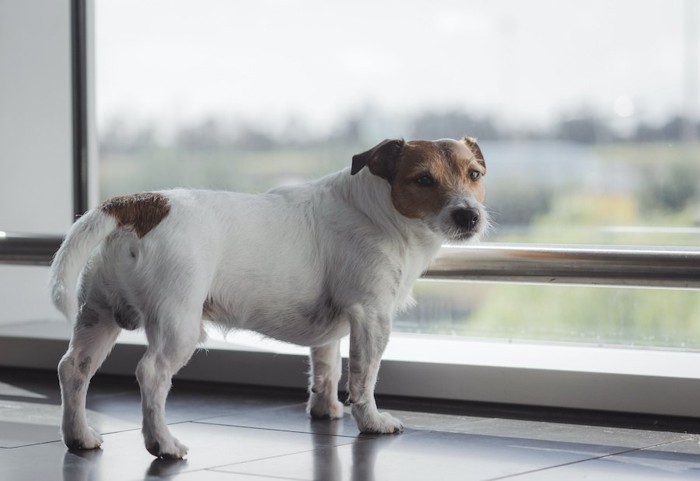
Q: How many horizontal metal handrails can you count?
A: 1